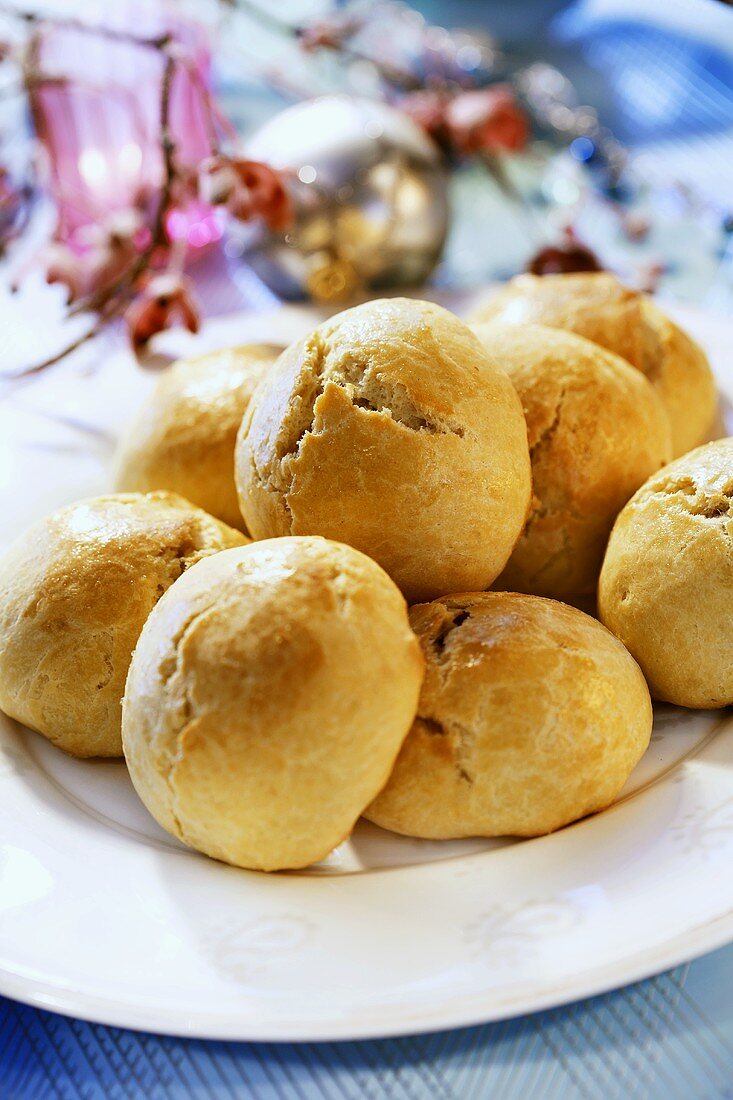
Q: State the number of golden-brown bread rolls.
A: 8